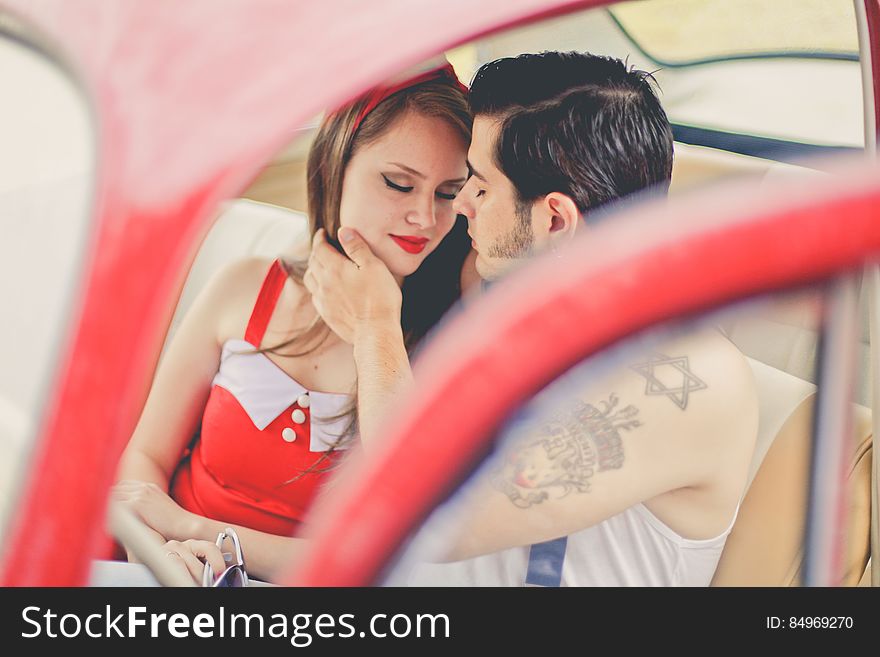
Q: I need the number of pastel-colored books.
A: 0